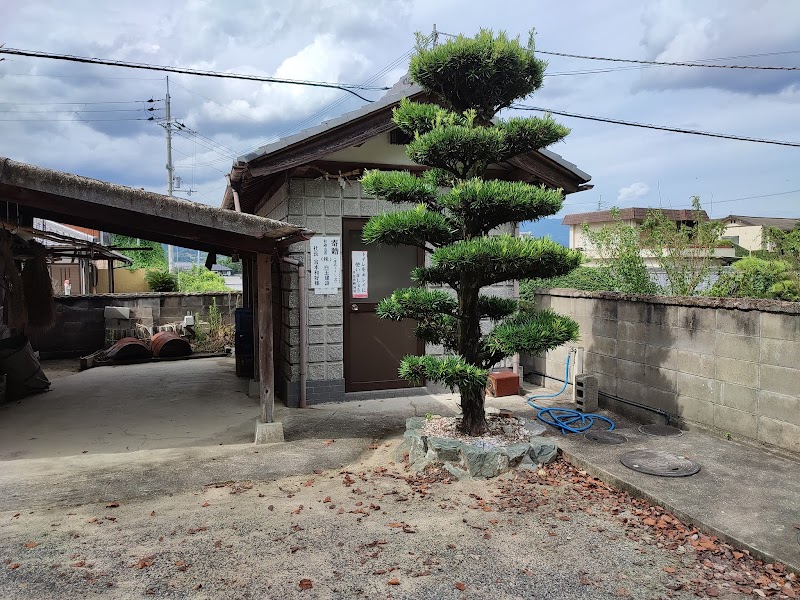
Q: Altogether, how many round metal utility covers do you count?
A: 3